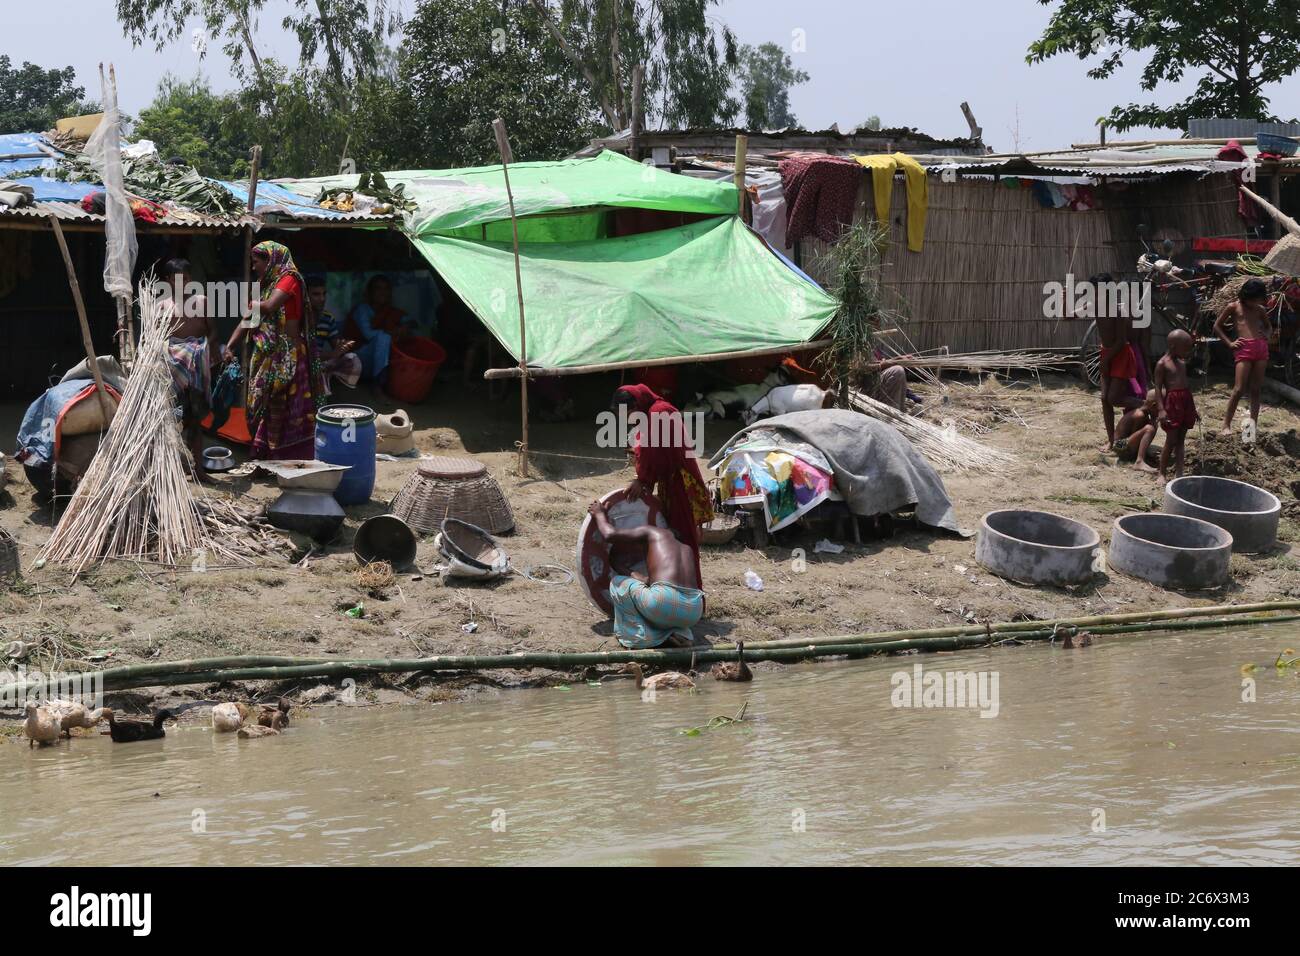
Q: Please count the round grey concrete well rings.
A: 3